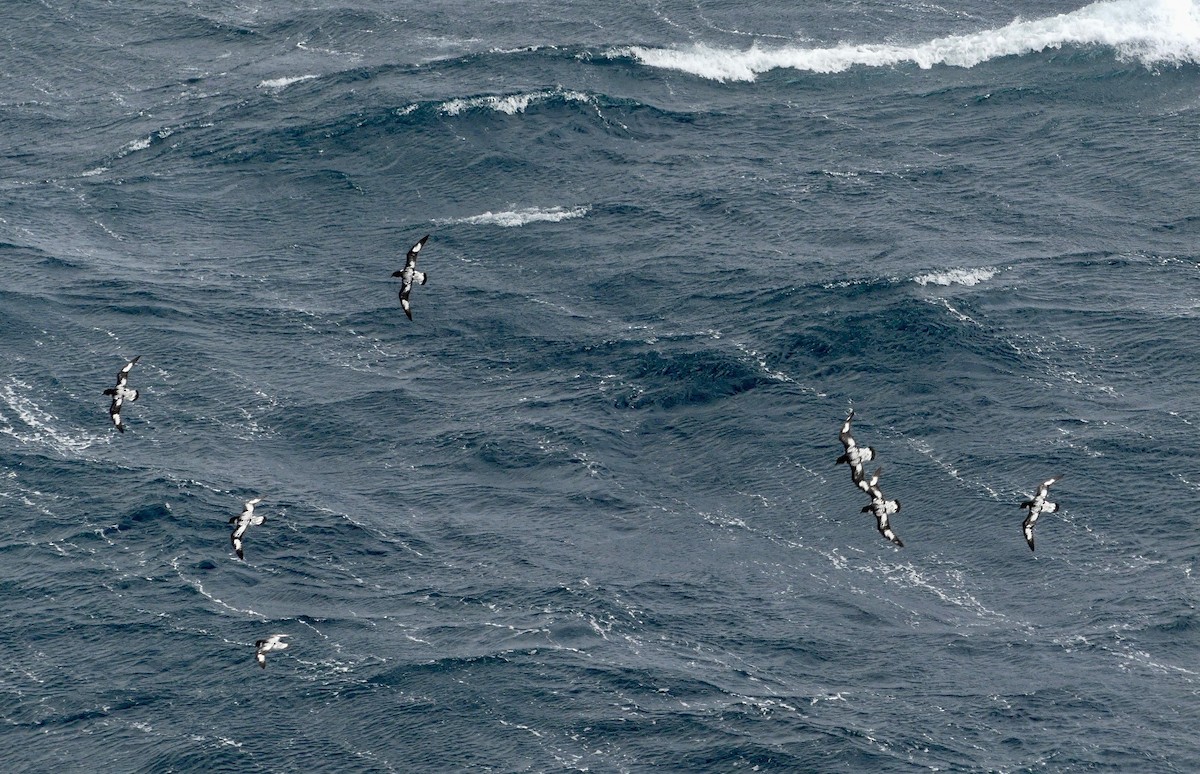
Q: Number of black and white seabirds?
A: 7